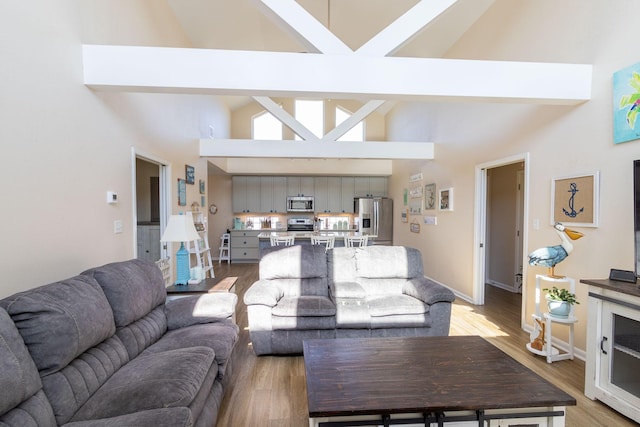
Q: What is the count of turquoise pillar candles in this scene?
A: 0